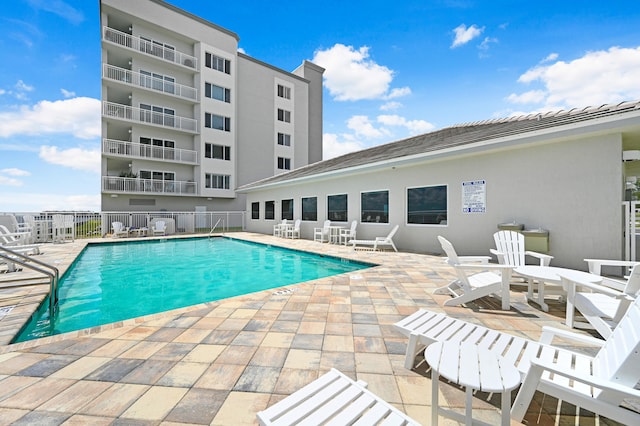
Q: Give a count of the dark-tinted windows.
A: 7